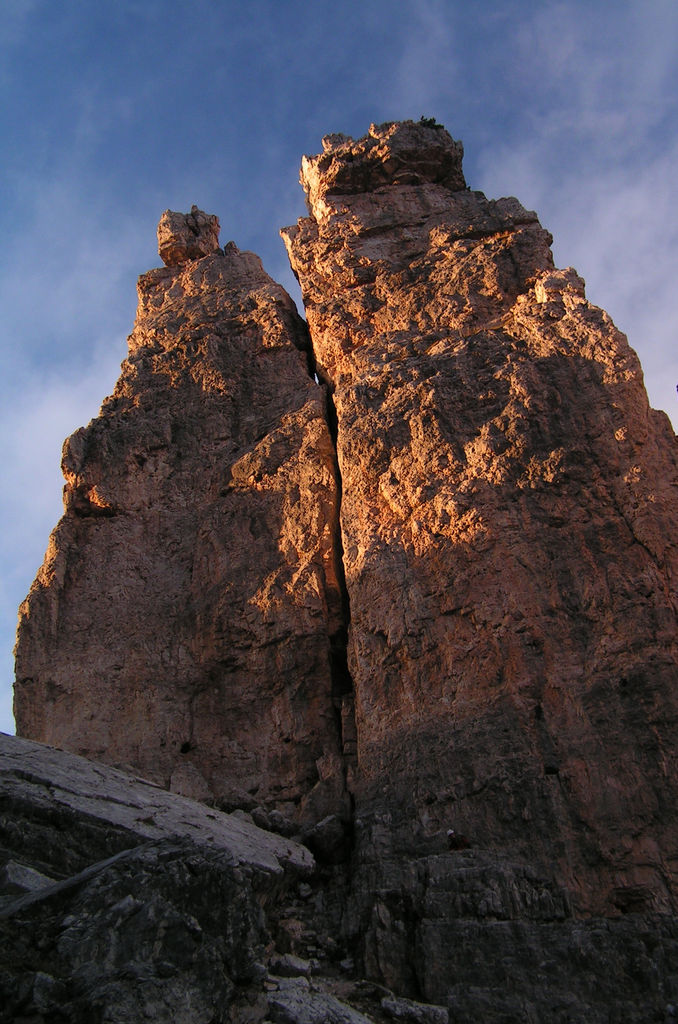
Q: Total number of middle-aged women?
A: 0